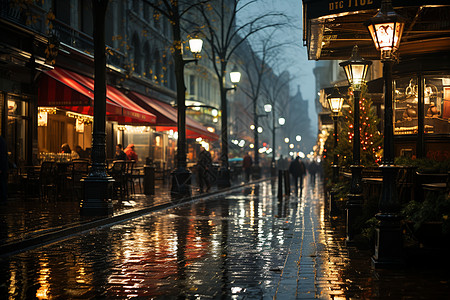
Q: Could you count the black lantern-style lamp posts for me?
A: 3